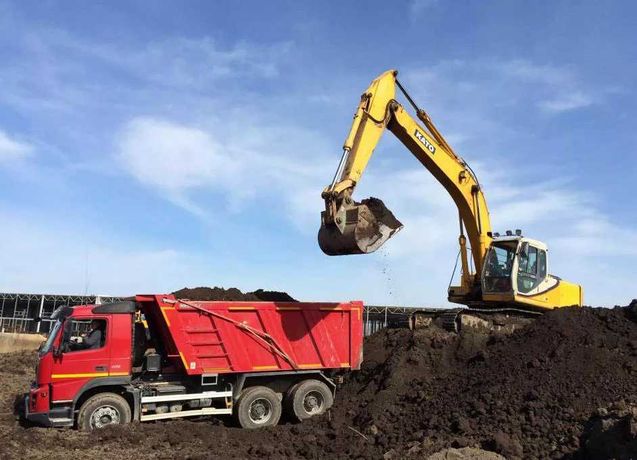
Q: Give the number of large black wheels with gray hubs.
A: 3